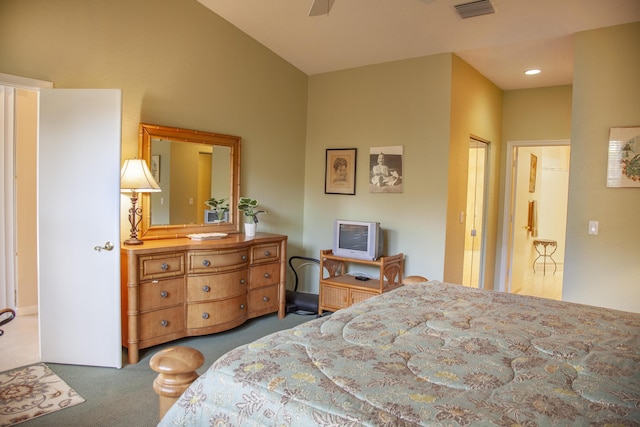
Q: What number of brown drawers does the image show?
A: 9